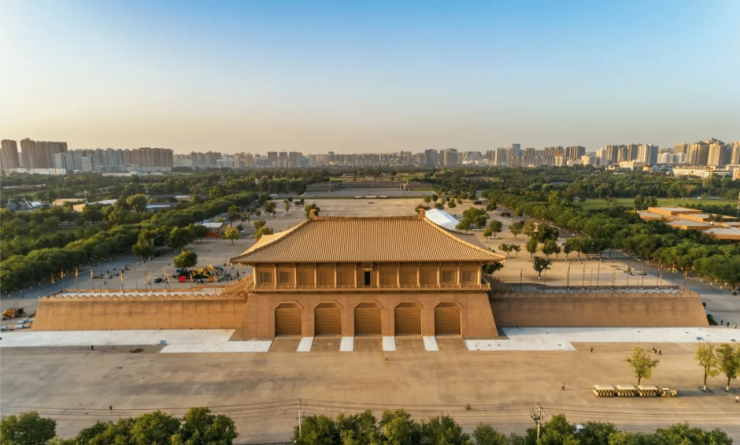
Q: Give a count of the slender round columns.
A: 12